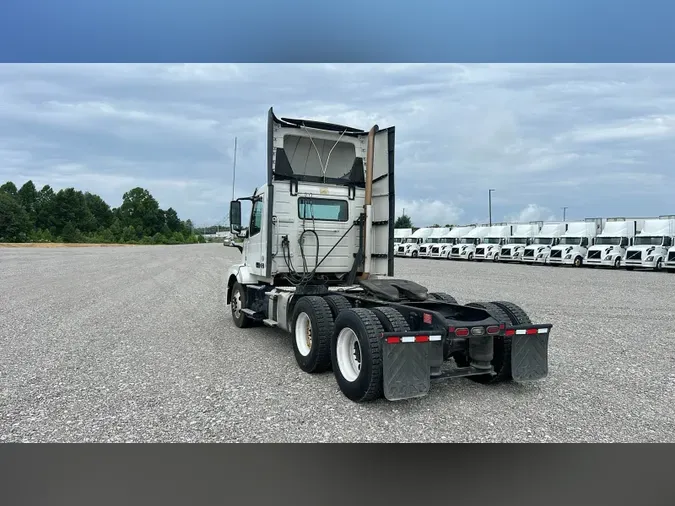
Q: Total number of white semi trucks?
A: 13